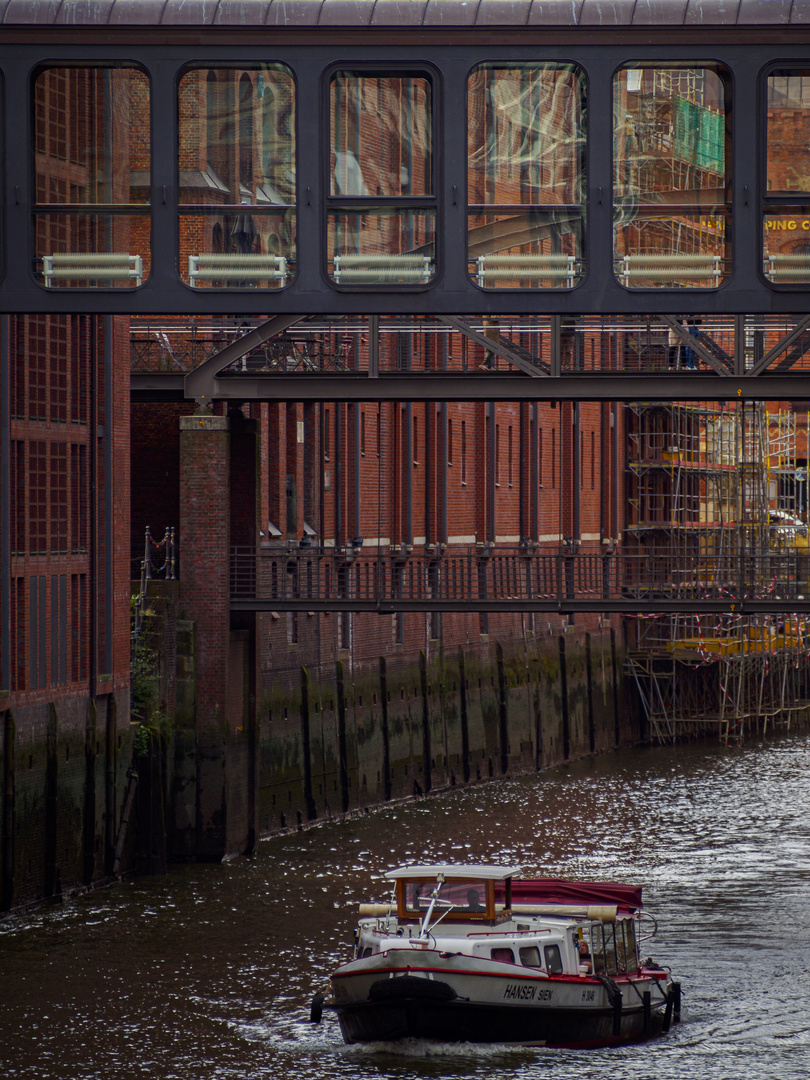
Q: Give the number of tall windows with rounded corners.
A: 6